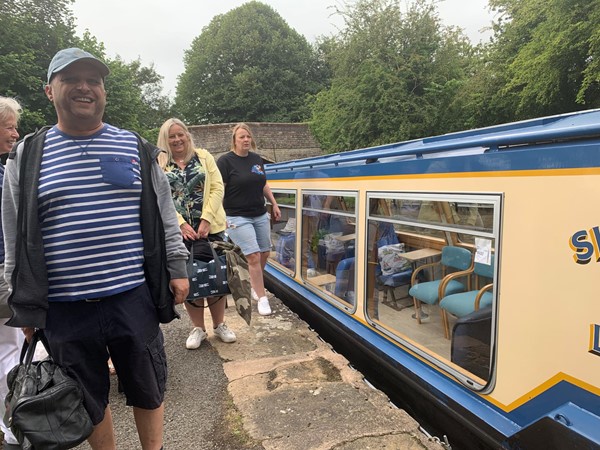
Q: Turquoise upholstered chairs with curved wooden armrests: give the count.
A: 2